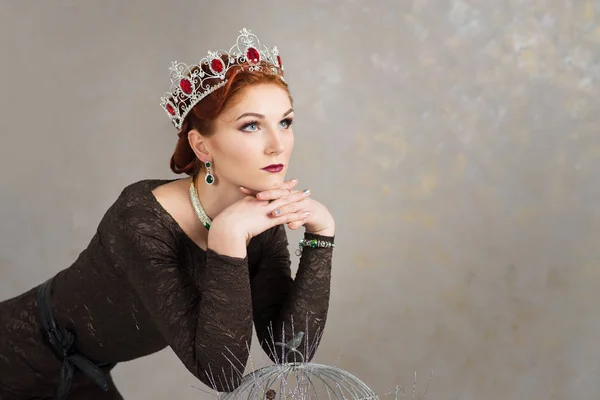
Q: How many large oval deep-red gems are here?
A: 5